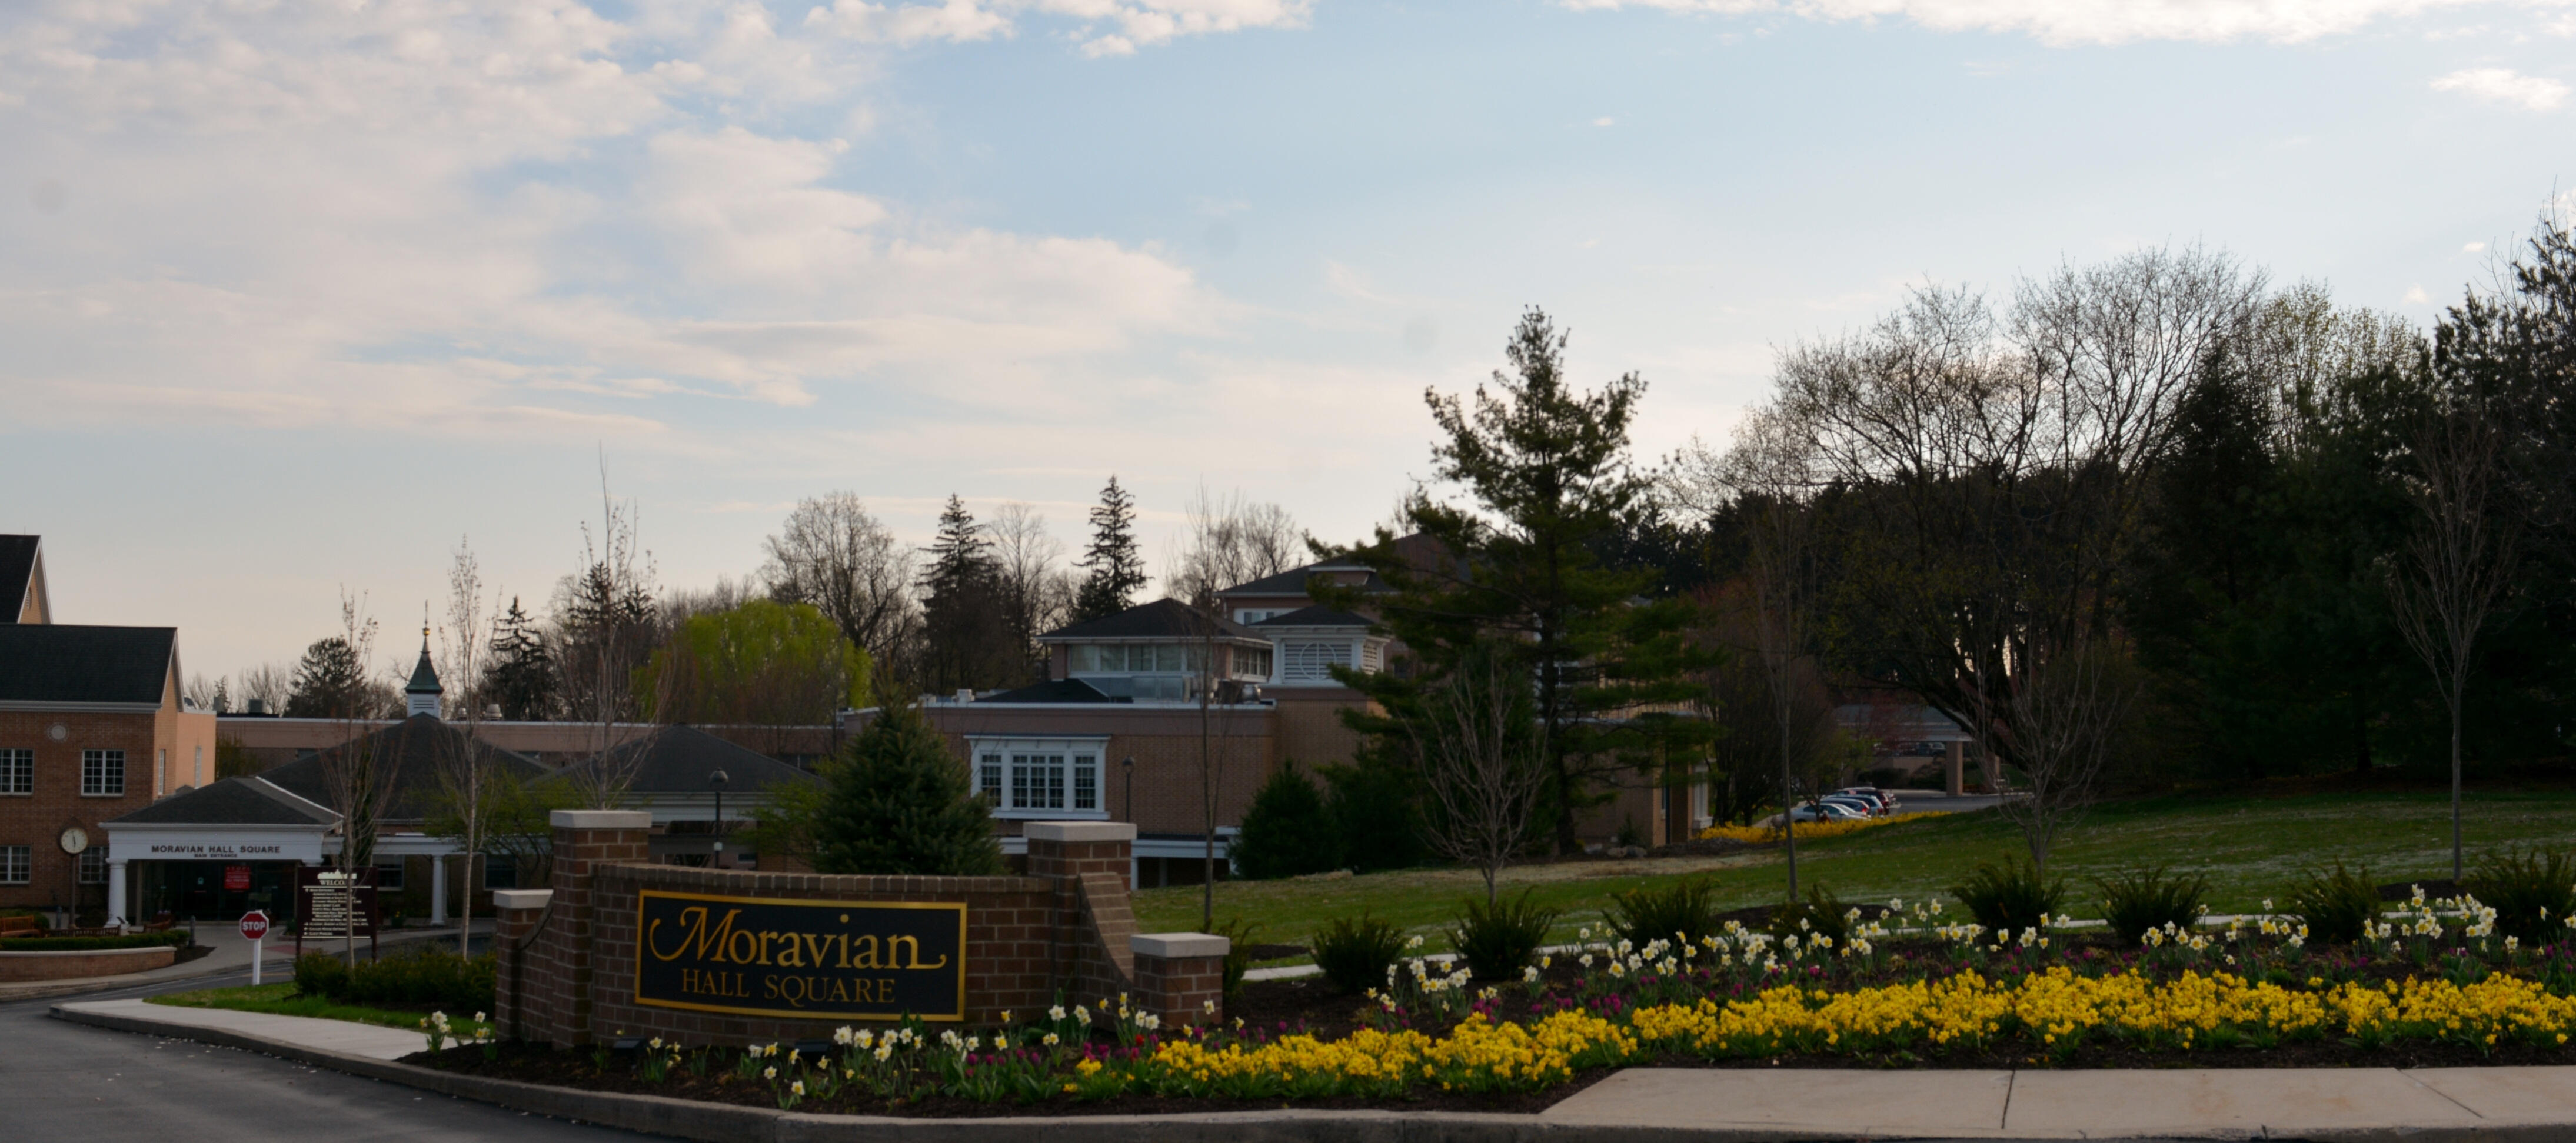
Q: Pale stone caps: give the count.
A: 4